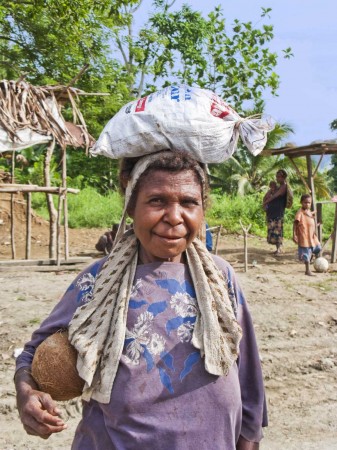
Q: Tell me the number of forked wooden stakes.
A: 1